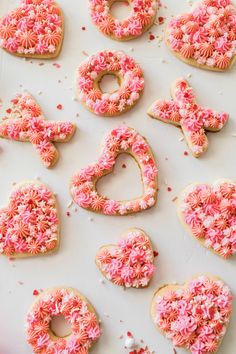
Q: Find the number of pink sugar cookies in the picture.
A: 12